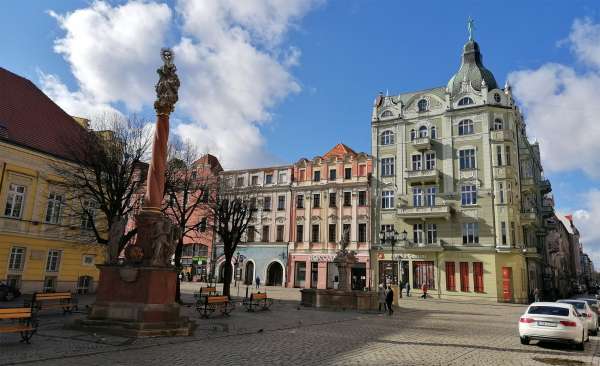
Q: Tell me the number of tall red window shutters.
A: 3